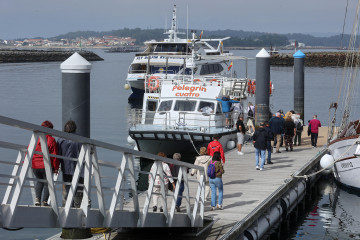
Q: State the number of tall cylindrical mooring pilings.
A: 3